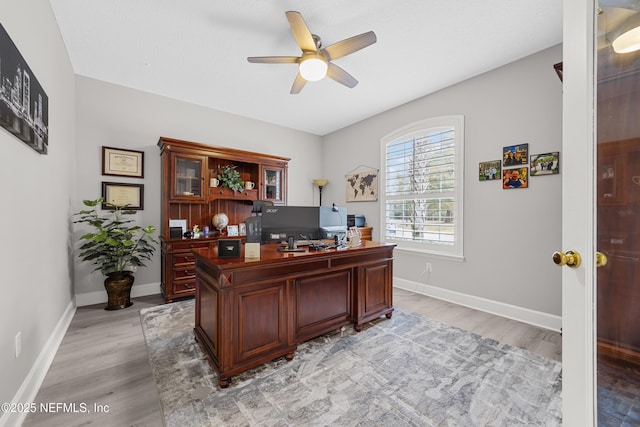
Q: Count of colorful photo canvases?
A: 4